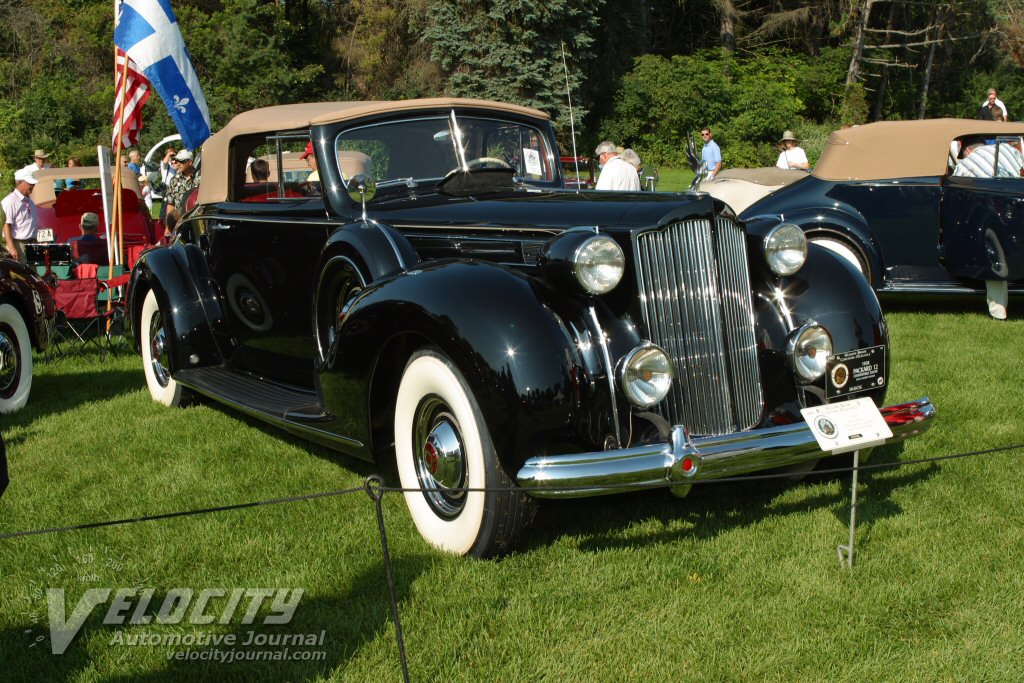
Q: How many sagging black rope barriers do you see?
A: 1